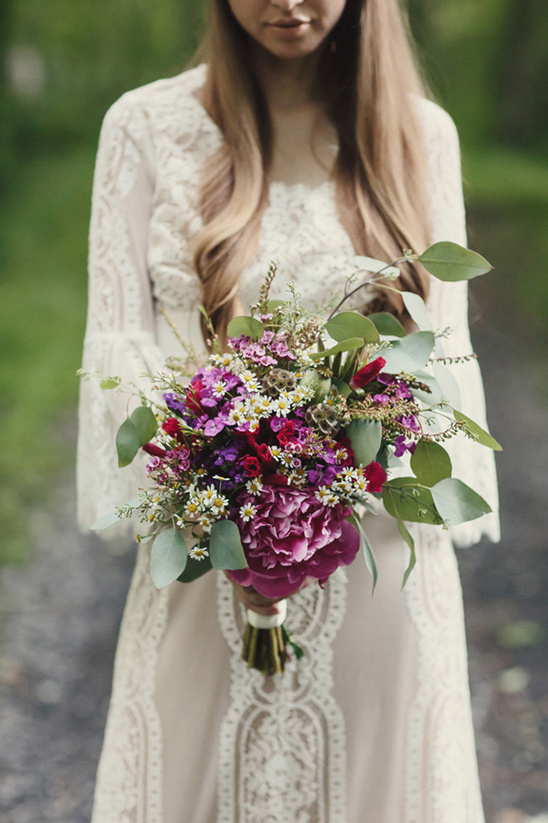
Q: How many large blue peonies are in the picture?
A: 0